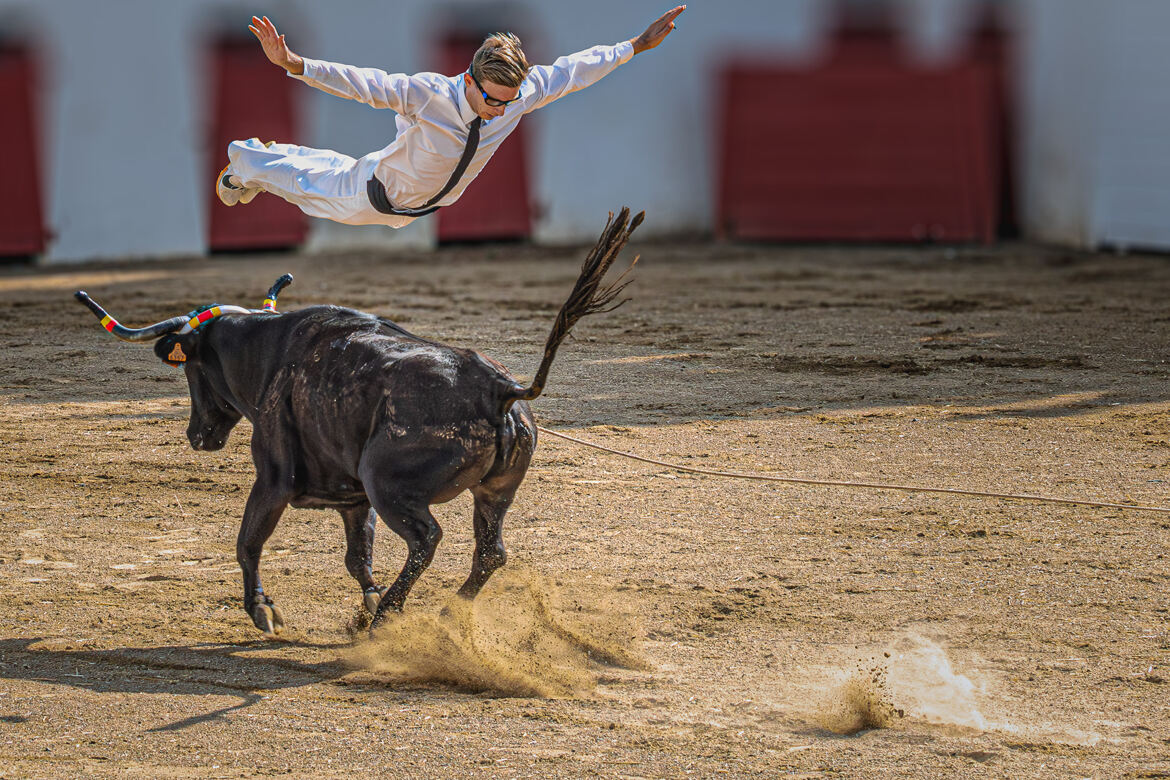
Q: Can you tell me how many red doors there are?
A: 4